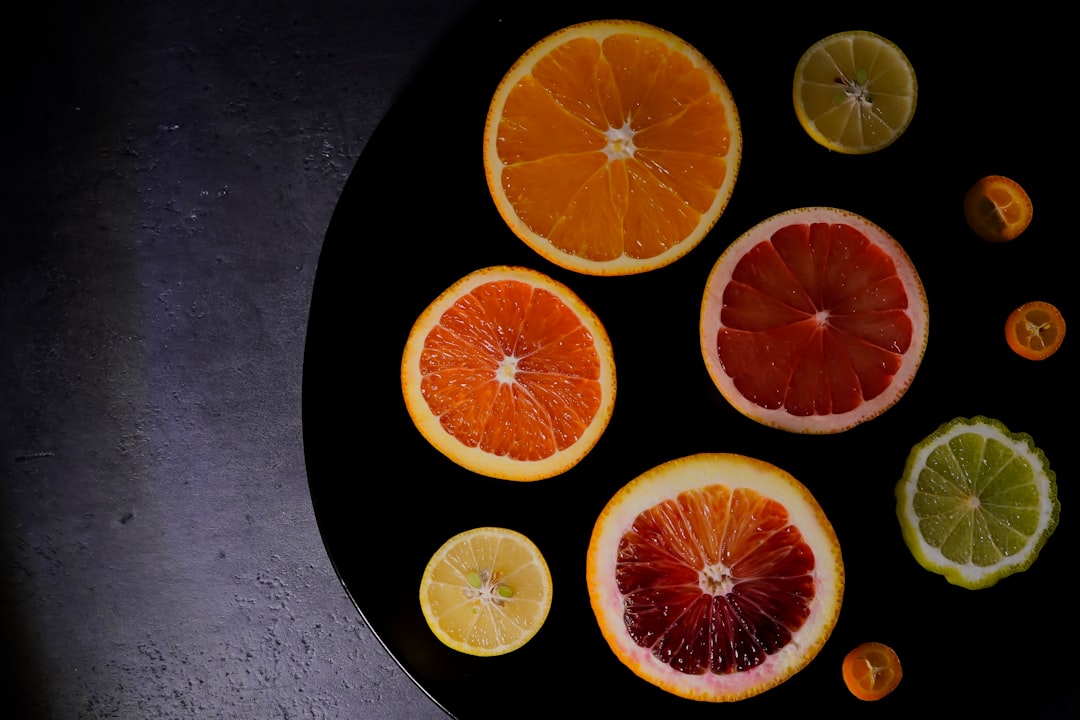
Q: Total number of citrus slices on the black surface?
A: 10